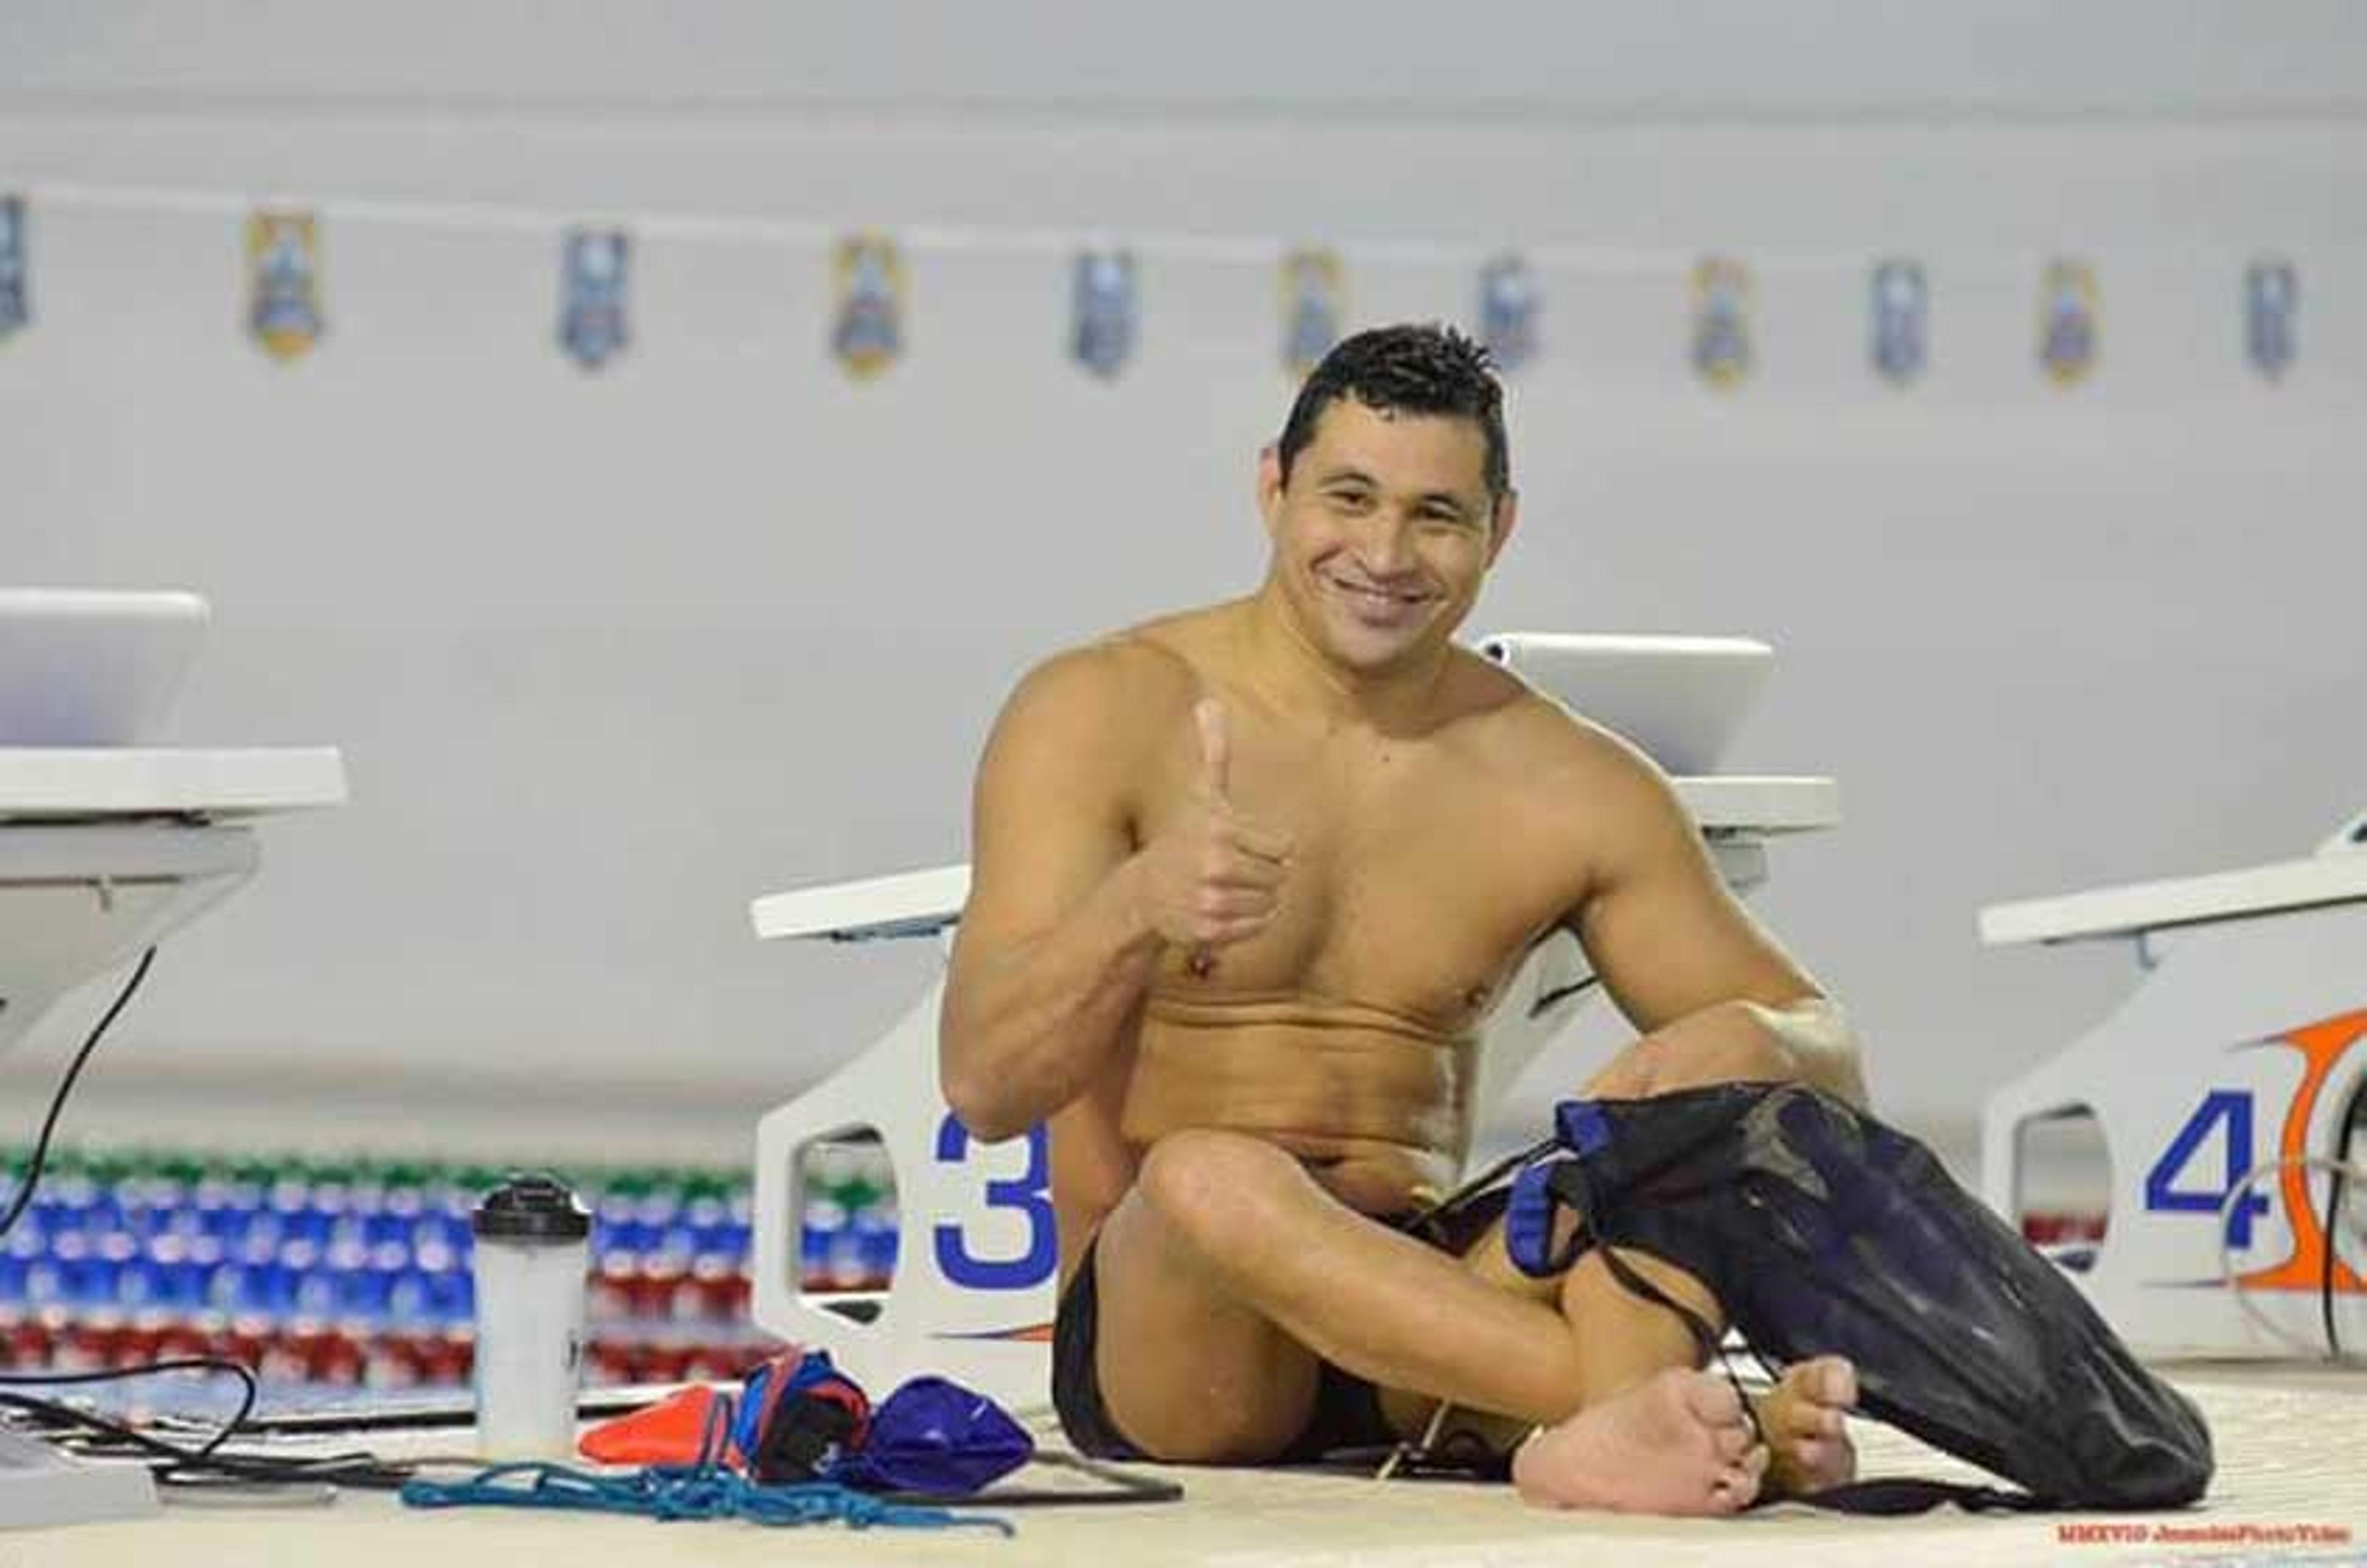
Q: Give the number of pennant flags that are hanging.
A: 11